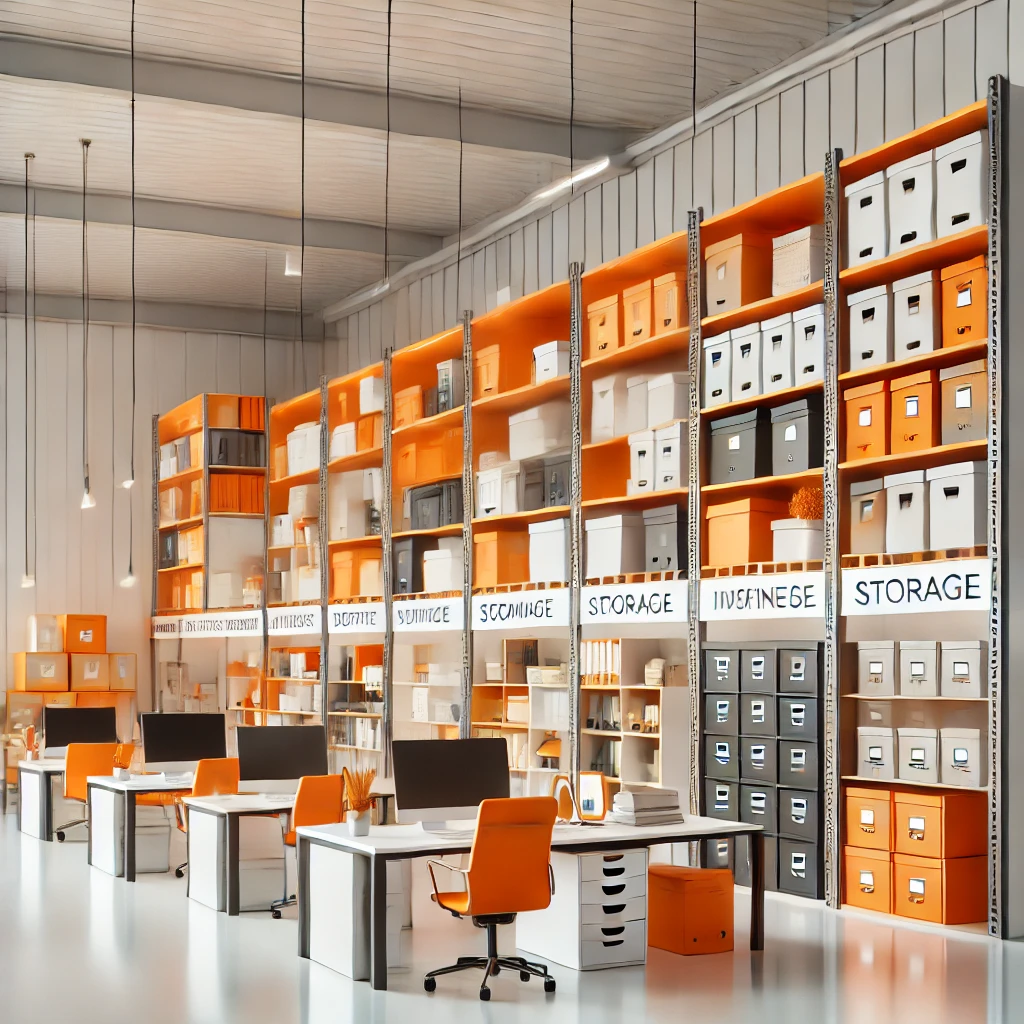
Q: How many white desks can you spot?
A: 4